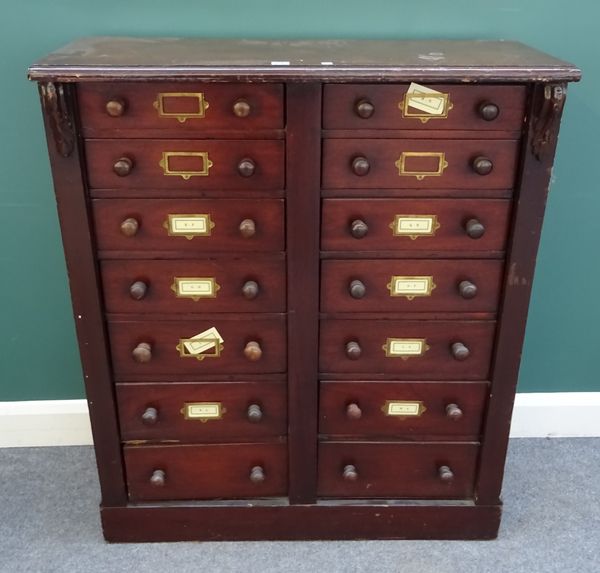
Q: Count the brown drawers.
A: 14